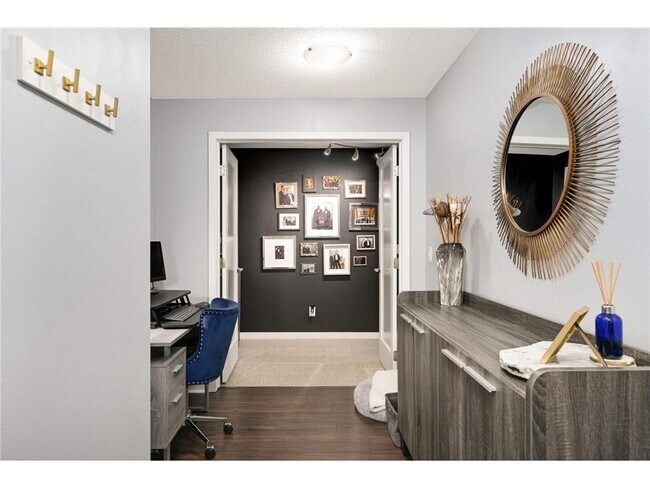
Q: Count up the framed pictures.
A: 13